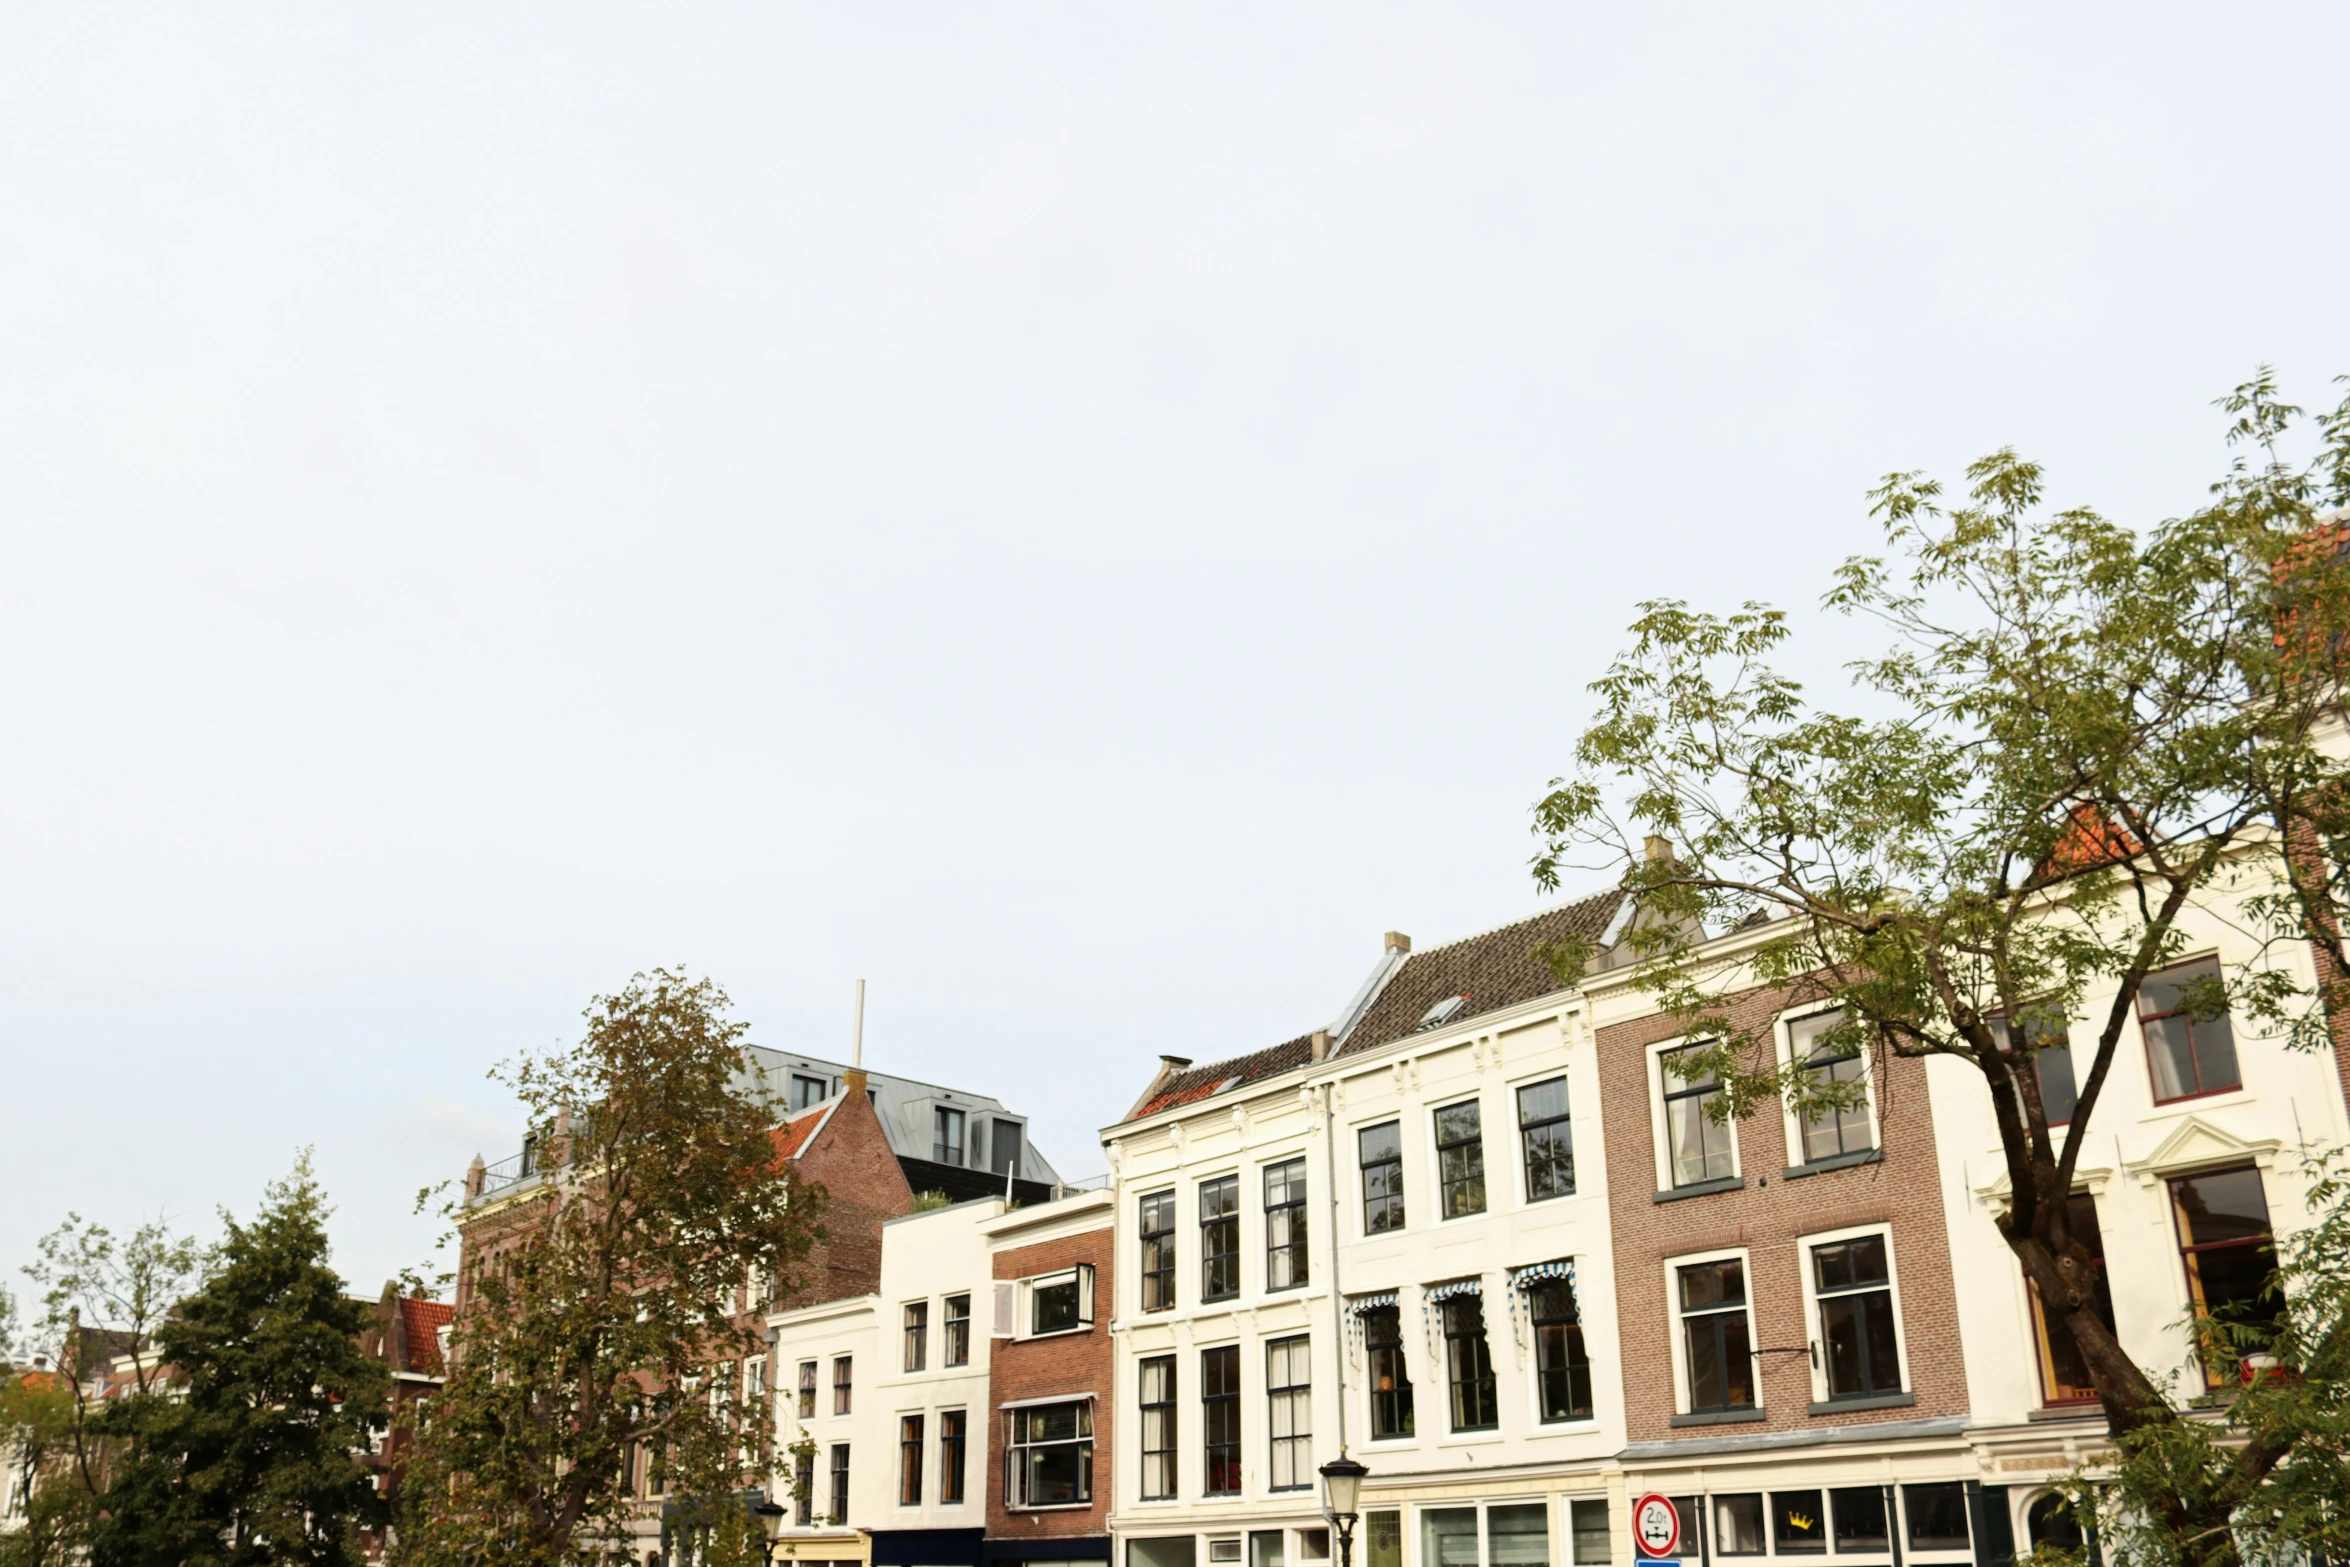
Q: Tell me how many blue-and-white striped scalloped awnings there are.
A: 3